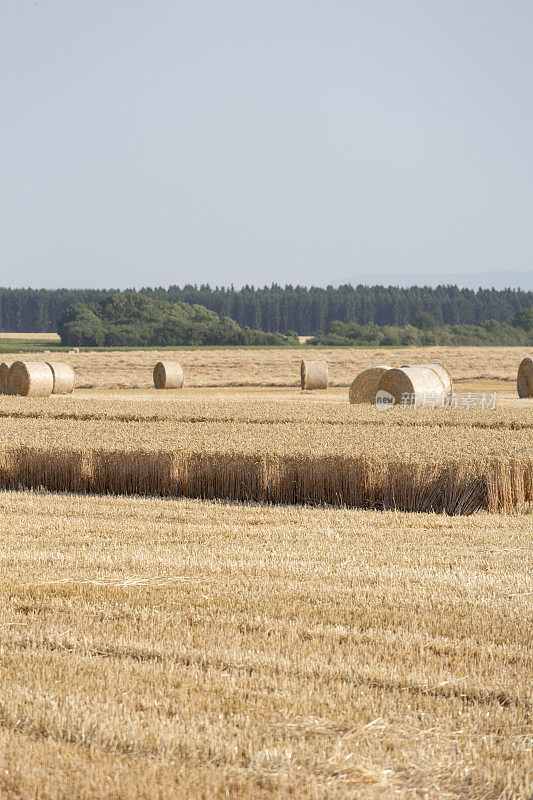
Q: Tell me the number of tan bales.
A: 9